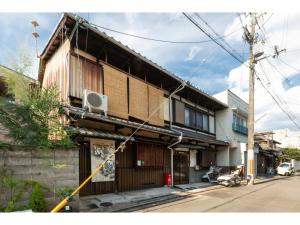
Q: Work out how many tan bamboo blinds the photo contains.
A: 3